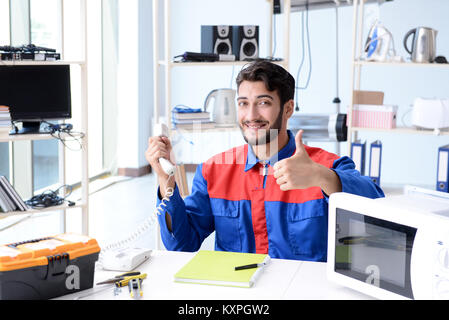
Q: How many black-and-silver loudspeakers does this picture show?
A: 2